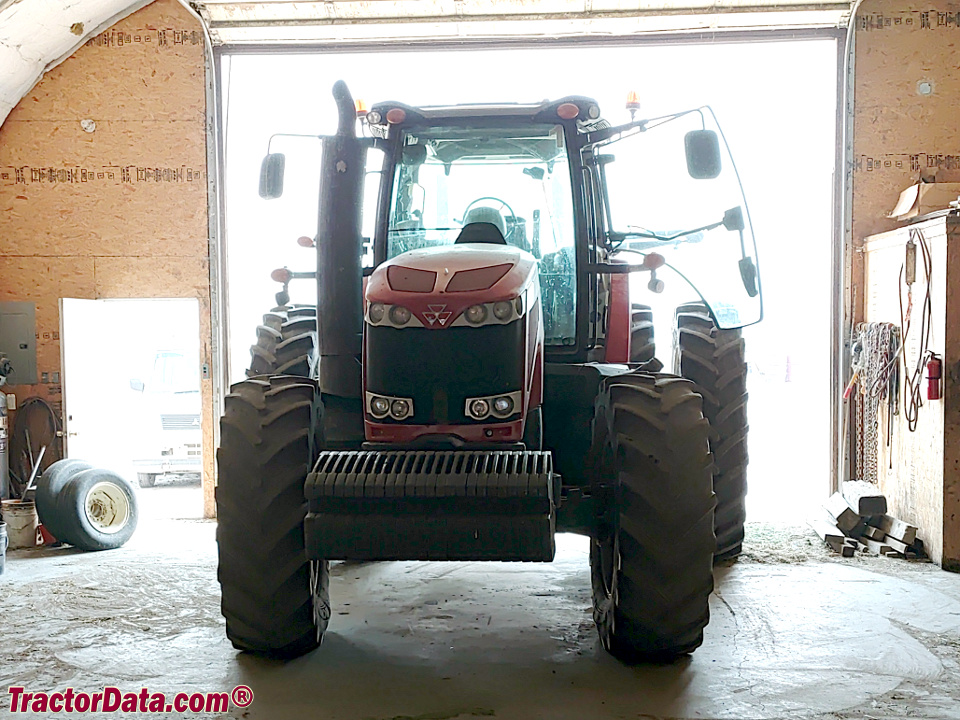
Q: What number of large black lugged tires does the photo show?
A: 5